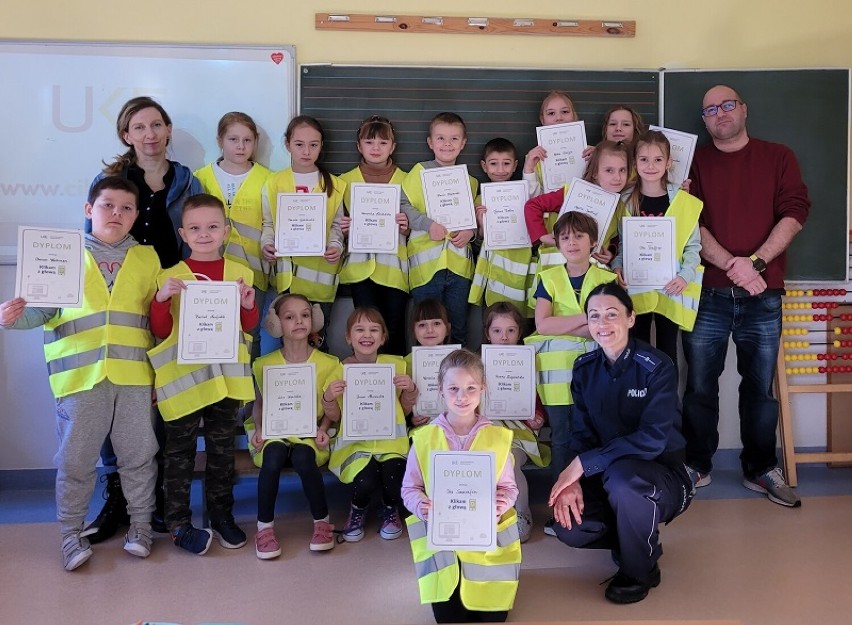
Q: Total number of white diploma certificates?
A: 15